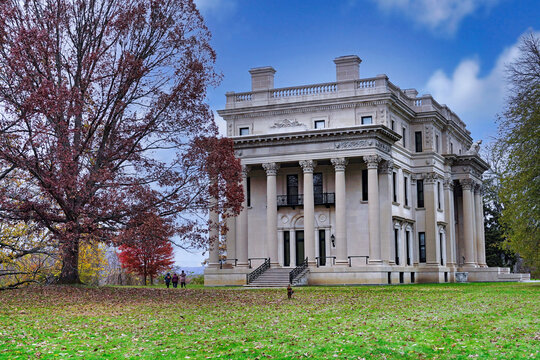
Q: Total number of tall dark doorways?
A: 3